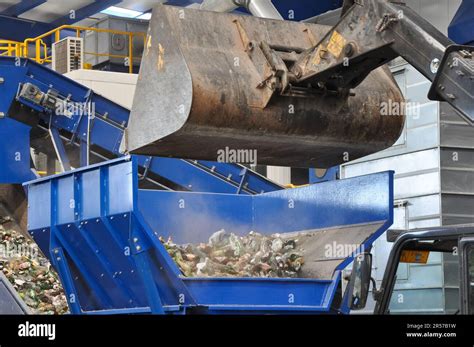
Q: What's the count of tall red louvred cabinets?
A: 0